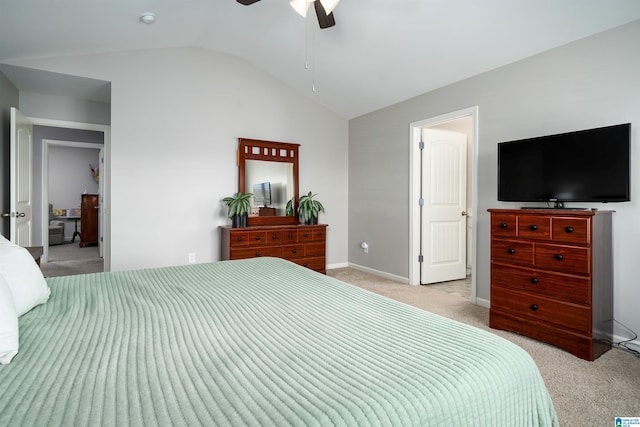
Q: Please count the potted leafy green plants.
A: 2